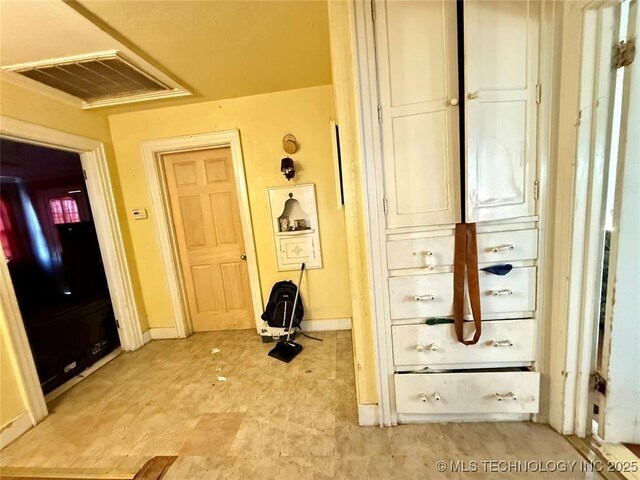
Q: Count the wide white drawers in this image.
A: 4